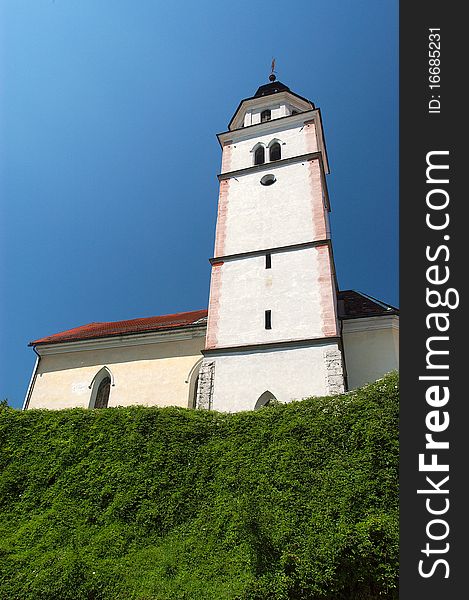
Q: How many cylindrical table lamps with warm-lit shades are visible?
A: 0